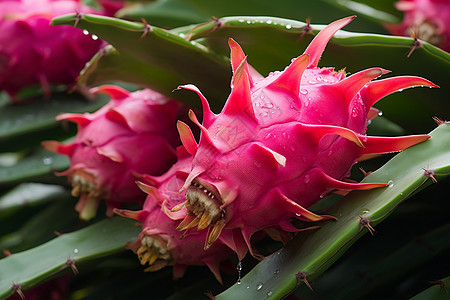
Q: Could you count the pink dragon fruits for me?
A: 5